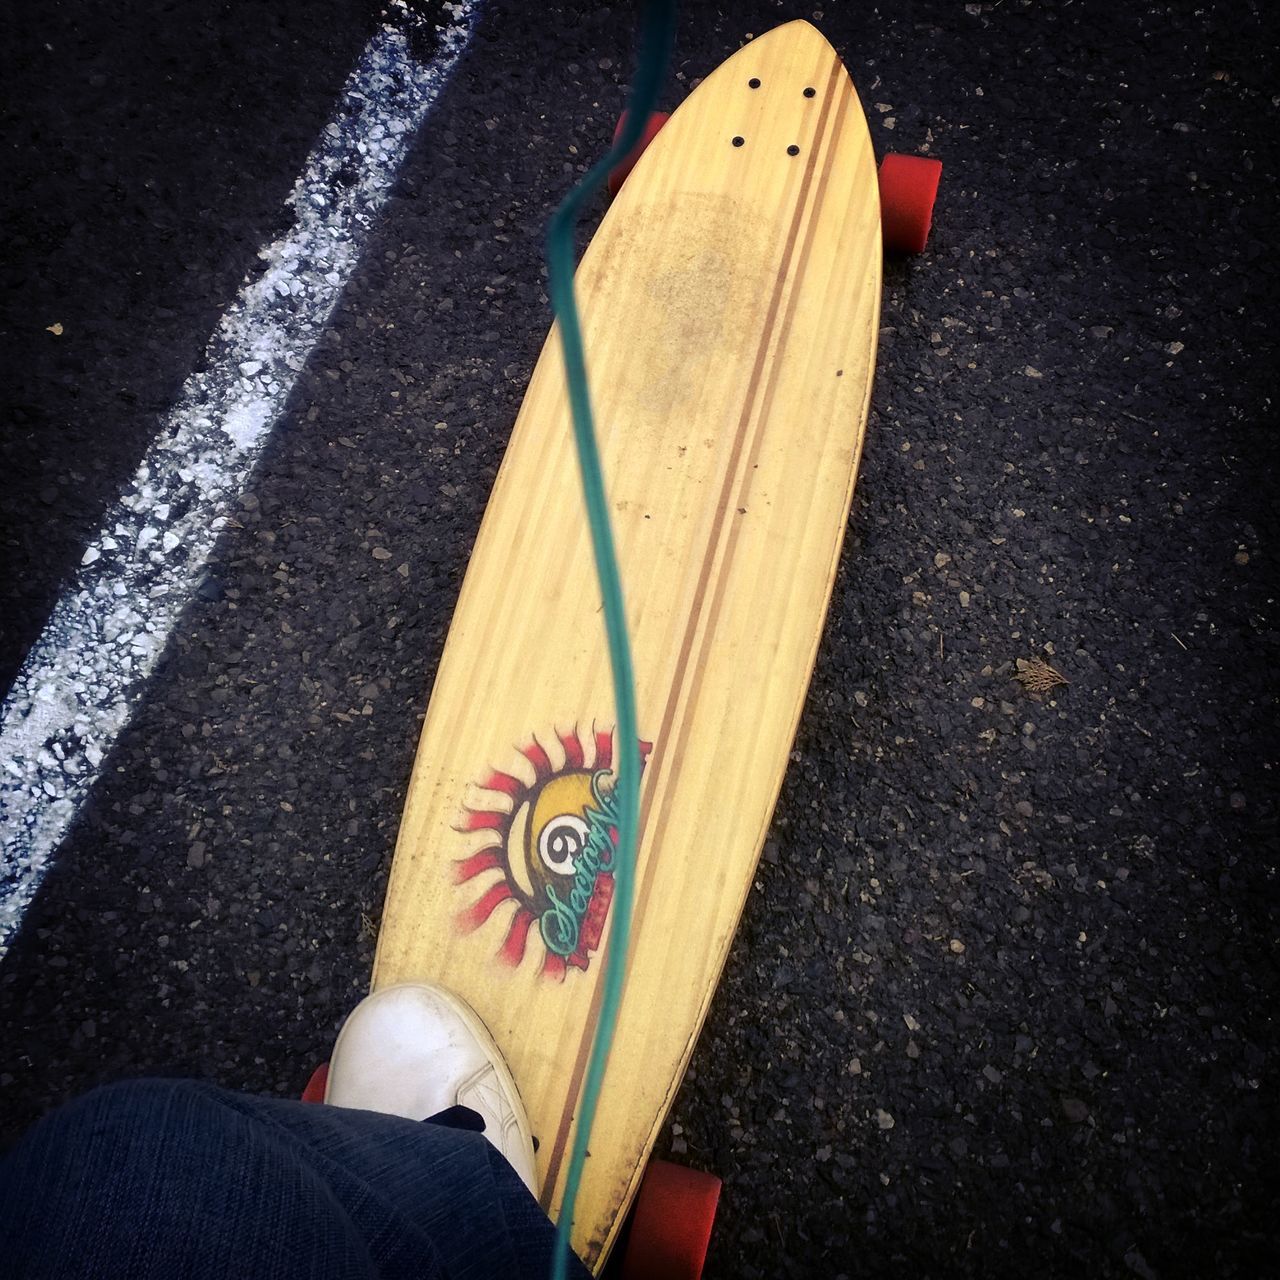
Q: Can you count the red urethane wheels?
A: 4